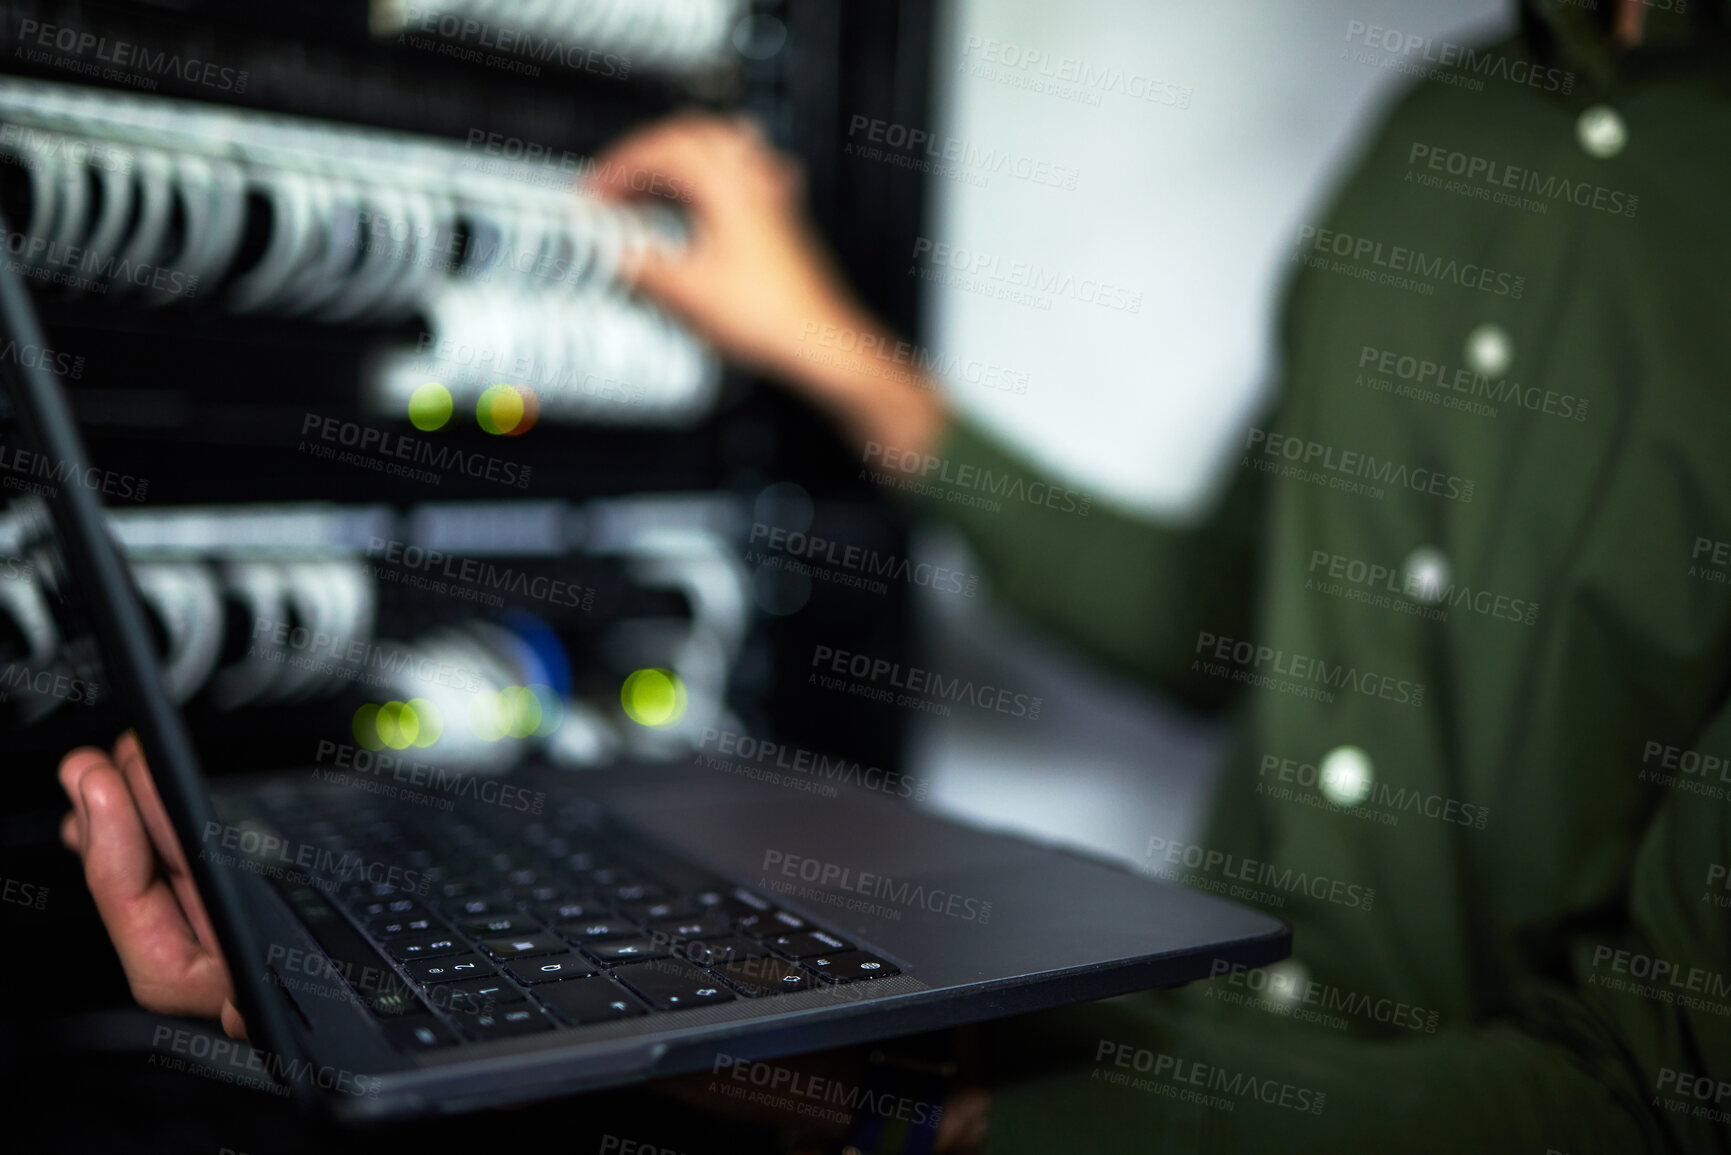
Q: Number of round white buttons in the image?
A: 5